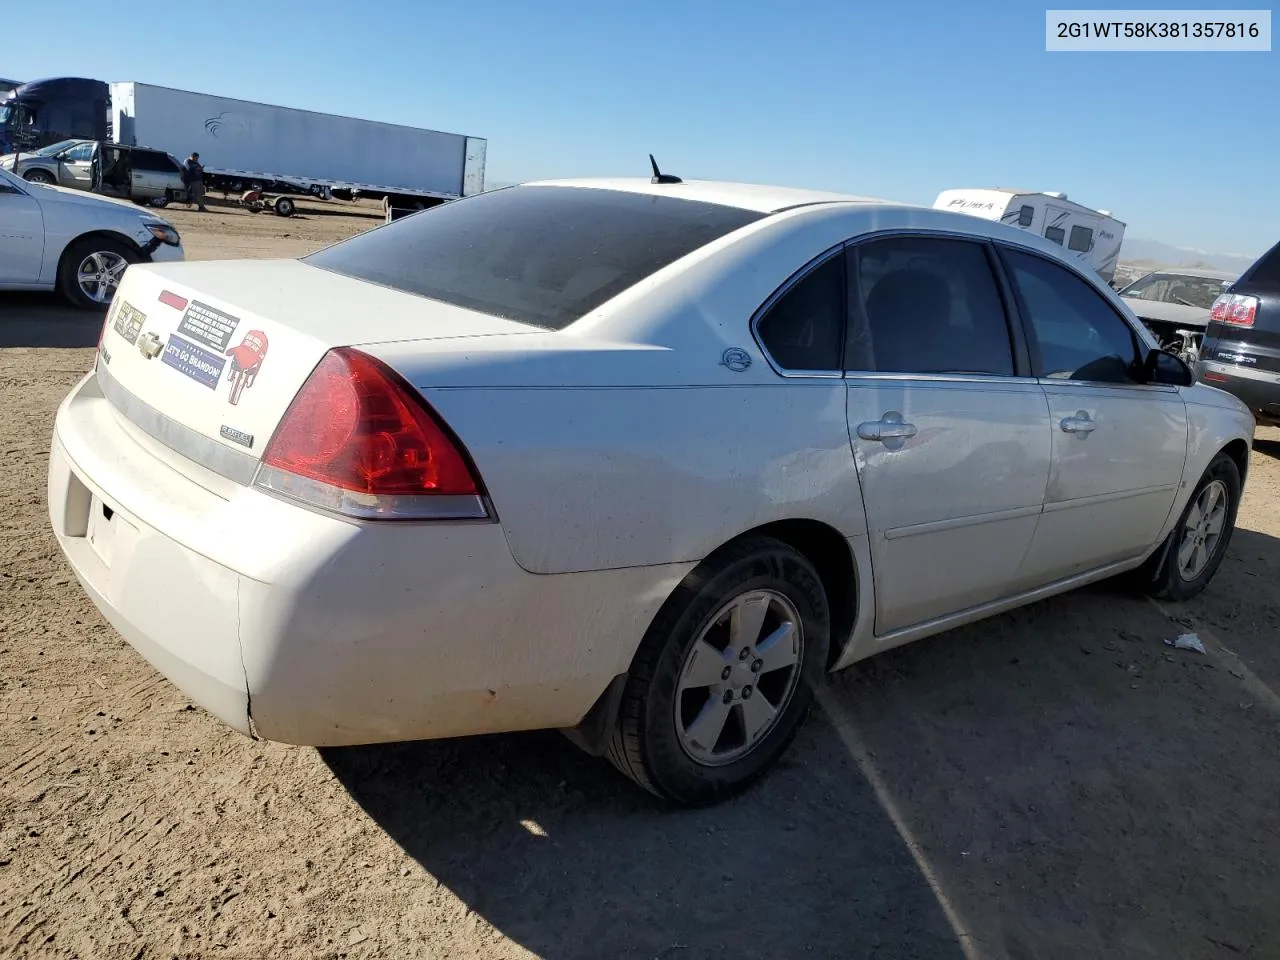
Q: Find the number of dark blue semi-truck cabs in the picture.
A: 1